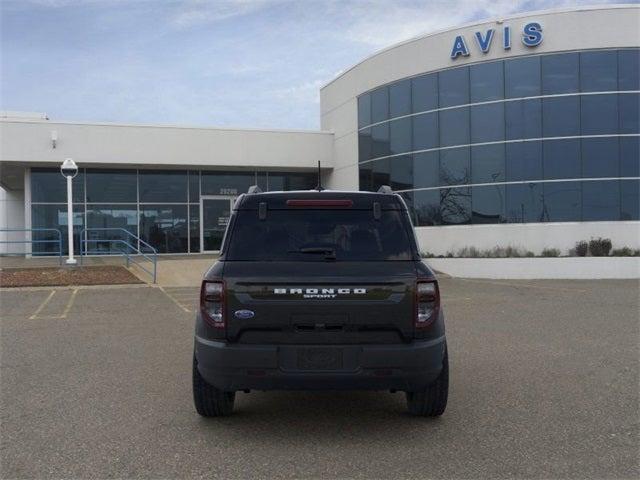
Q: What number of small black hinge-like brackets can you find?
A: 2